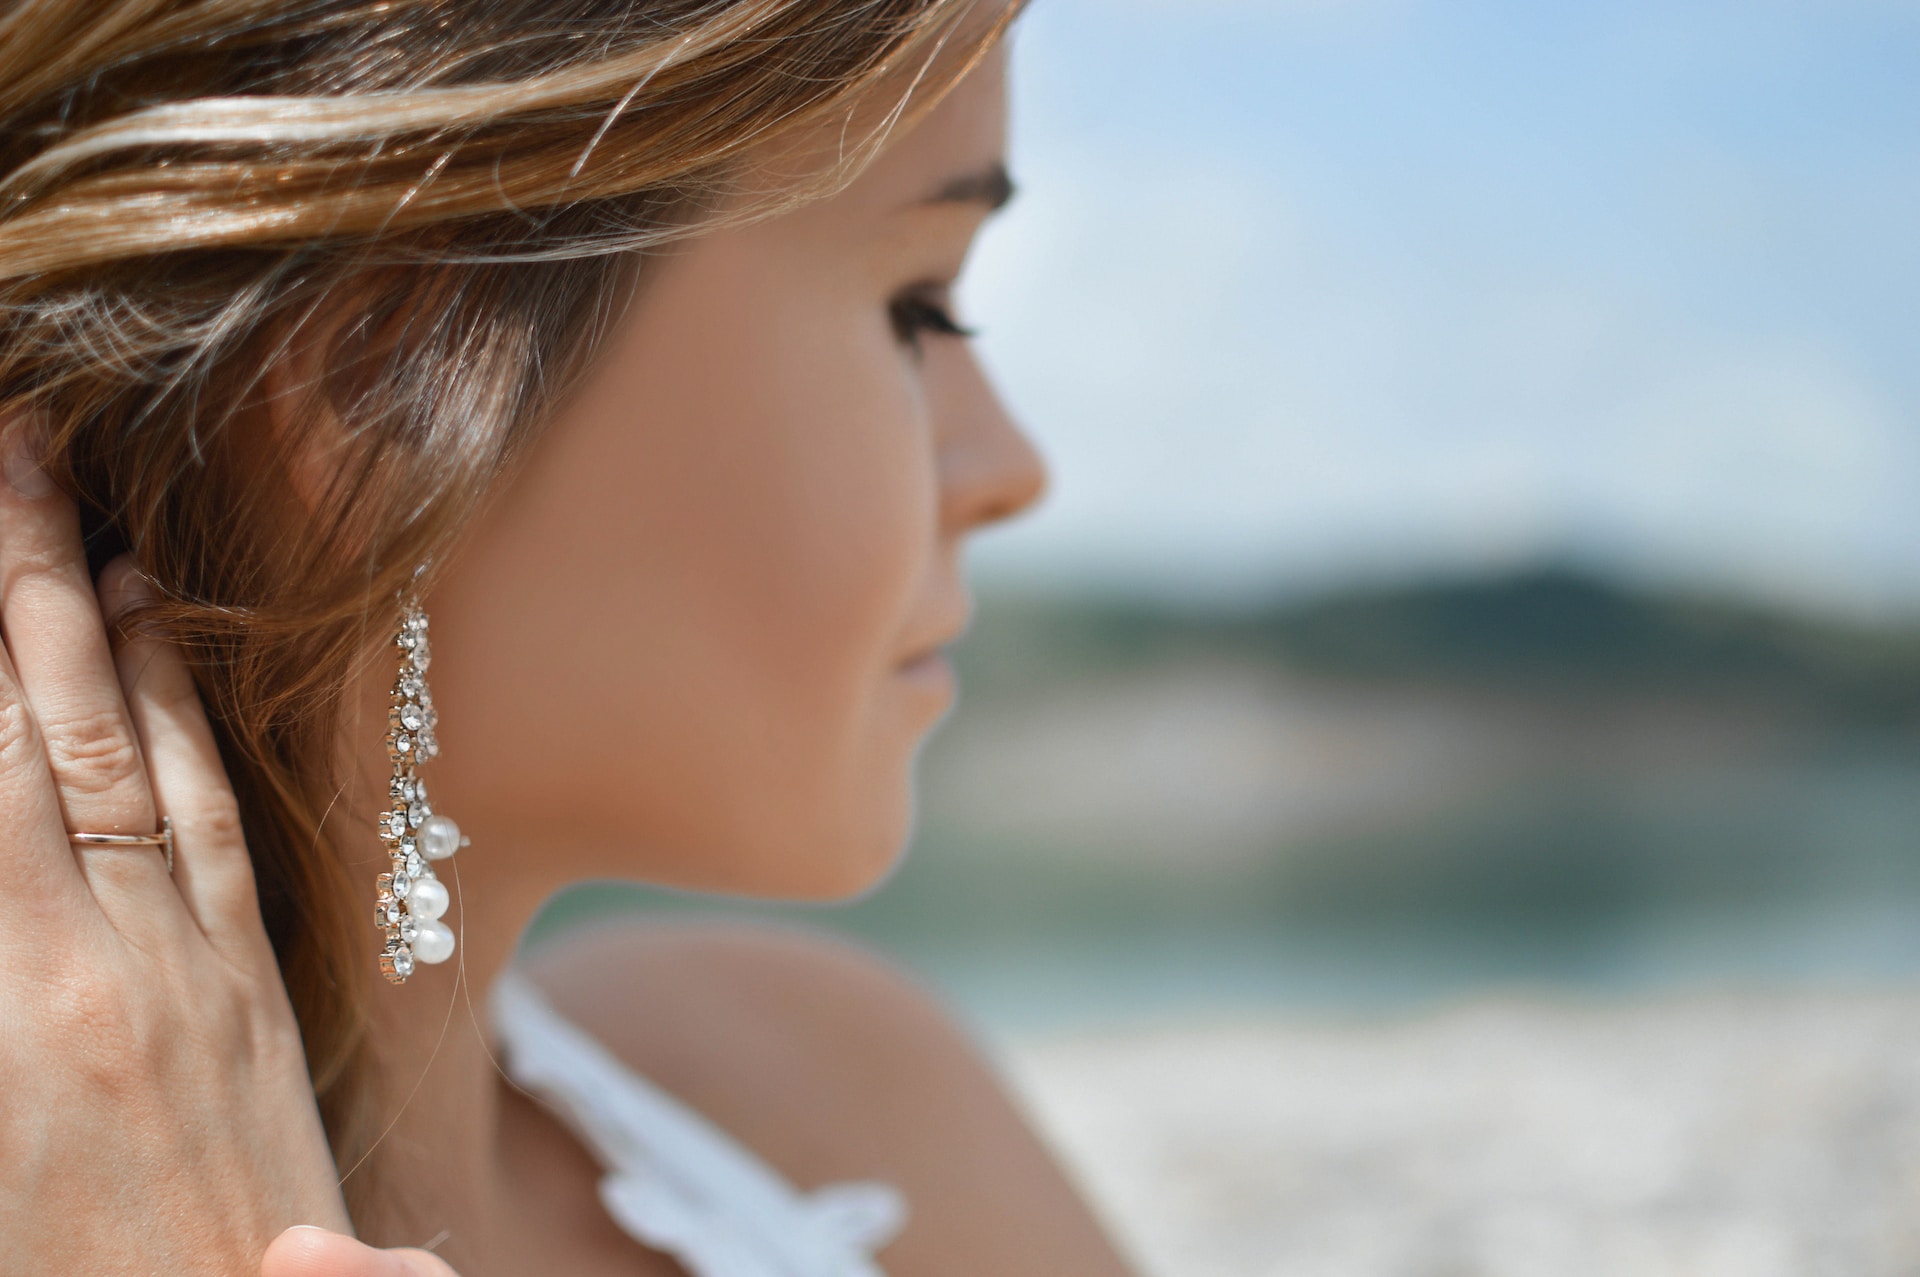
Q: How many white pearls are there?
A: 3